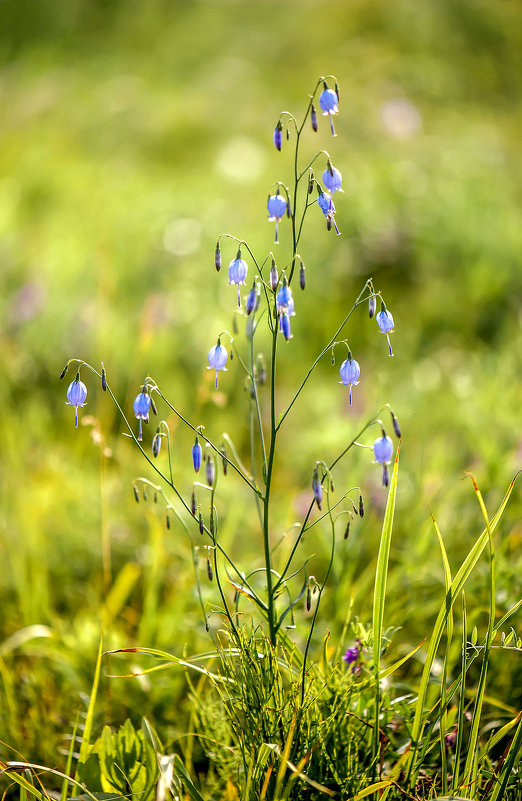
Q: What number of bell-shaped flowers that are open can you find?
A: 12